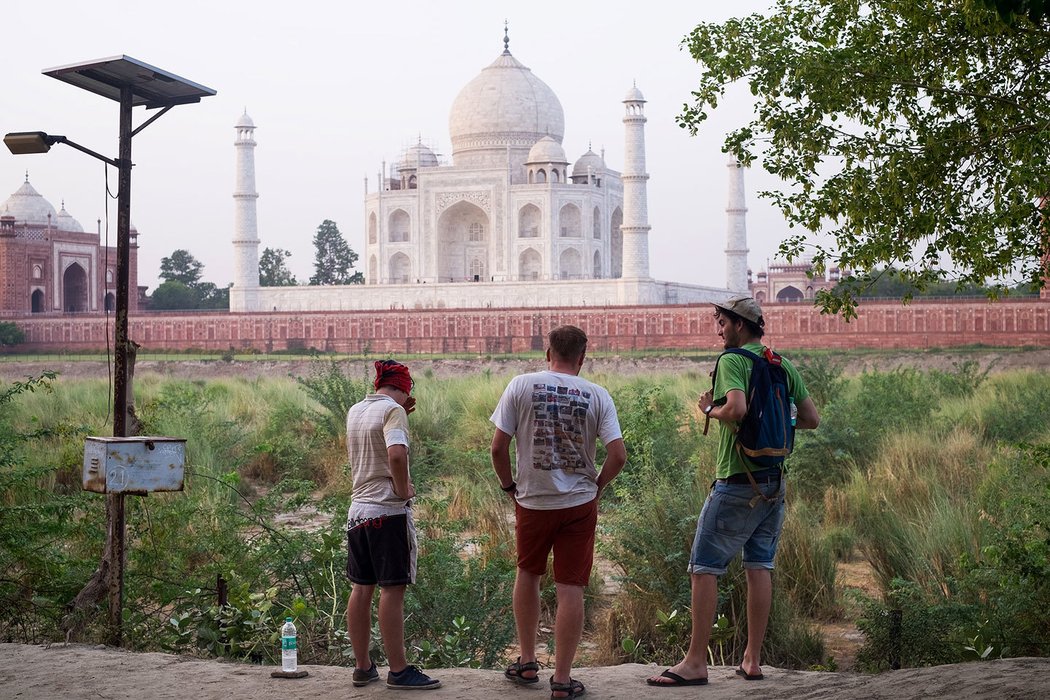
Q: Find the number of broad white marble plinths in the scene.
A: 1